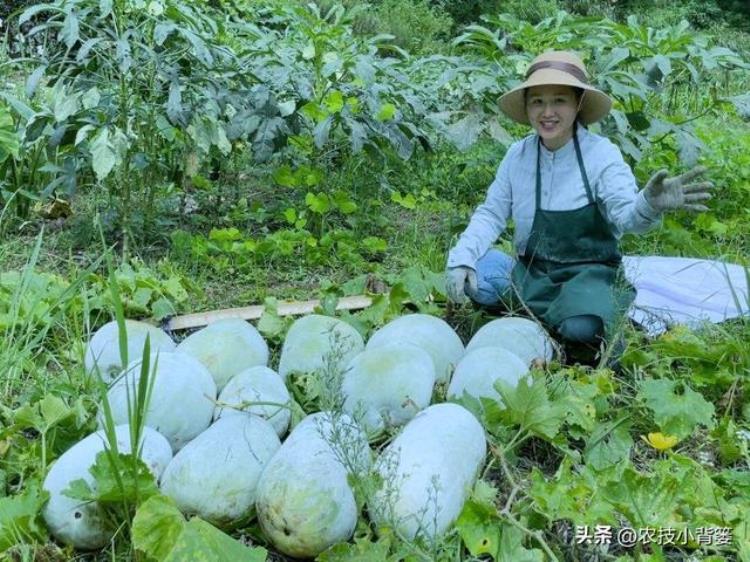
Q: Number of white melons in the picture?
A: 13